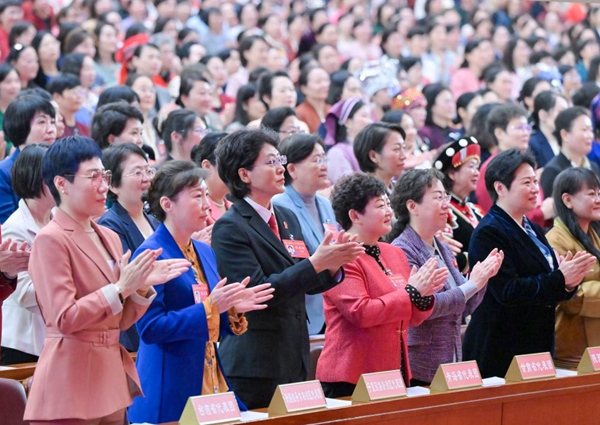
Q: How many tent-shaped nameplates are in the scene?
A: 6